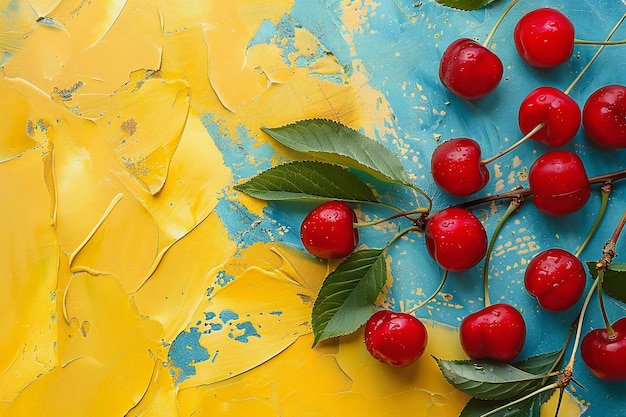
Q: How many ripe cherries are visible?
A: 12